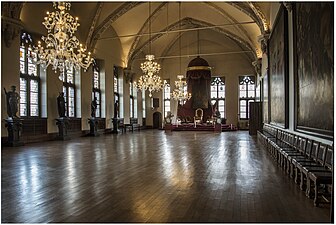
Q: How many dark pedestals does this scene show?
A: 4